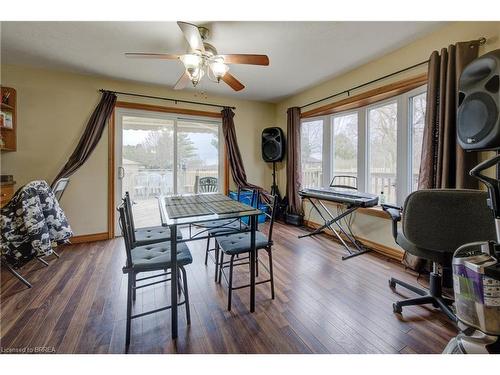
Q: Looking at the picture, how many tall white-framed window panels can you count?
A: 4